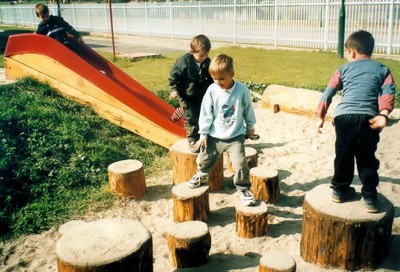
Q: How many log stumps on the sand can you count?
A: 11